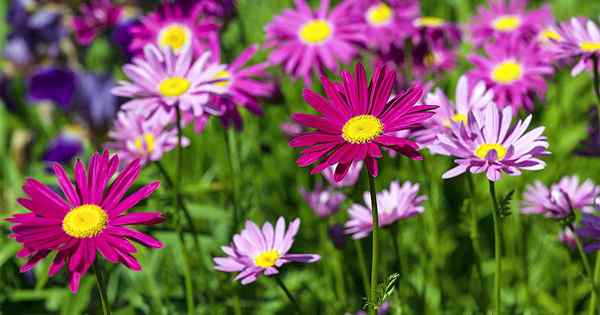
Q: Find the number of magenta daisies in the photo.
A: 2